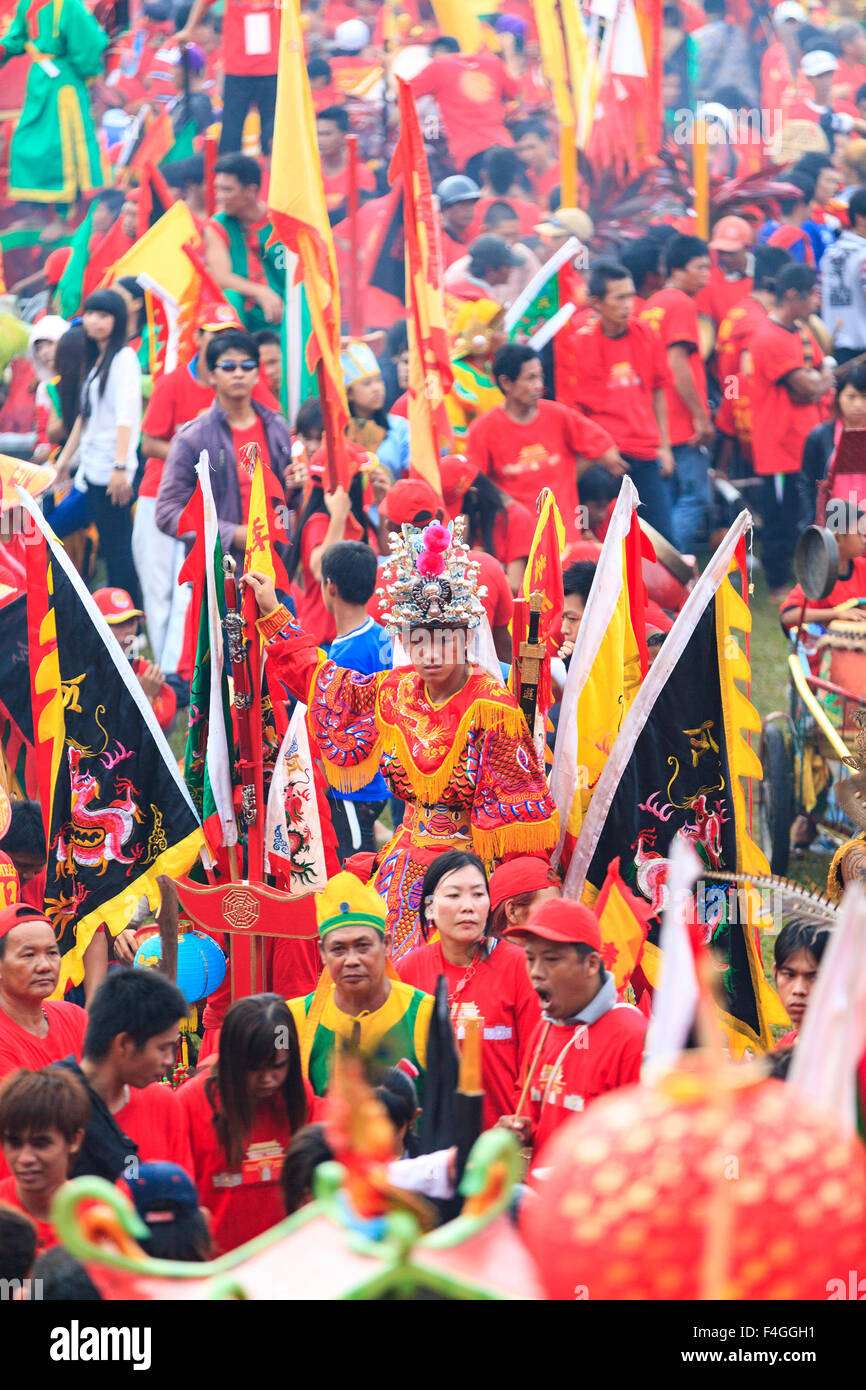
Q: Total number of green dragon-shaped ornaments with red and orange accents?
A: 2